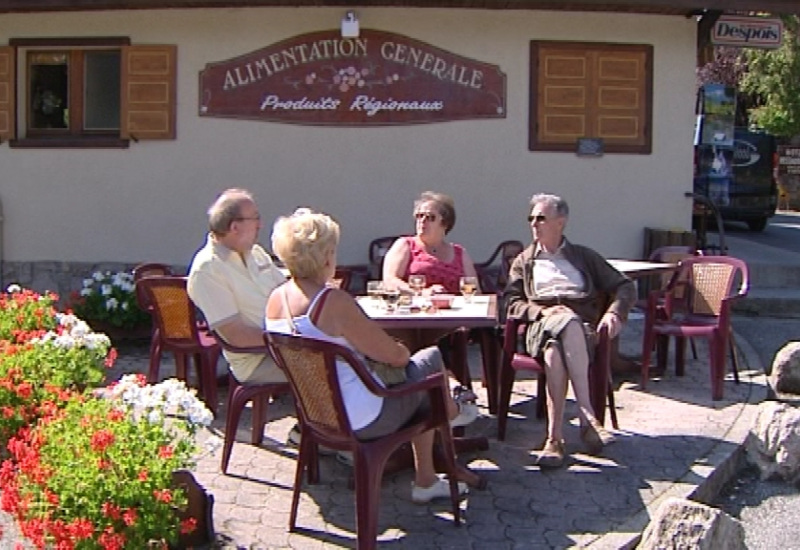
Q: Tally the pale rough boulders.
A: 3